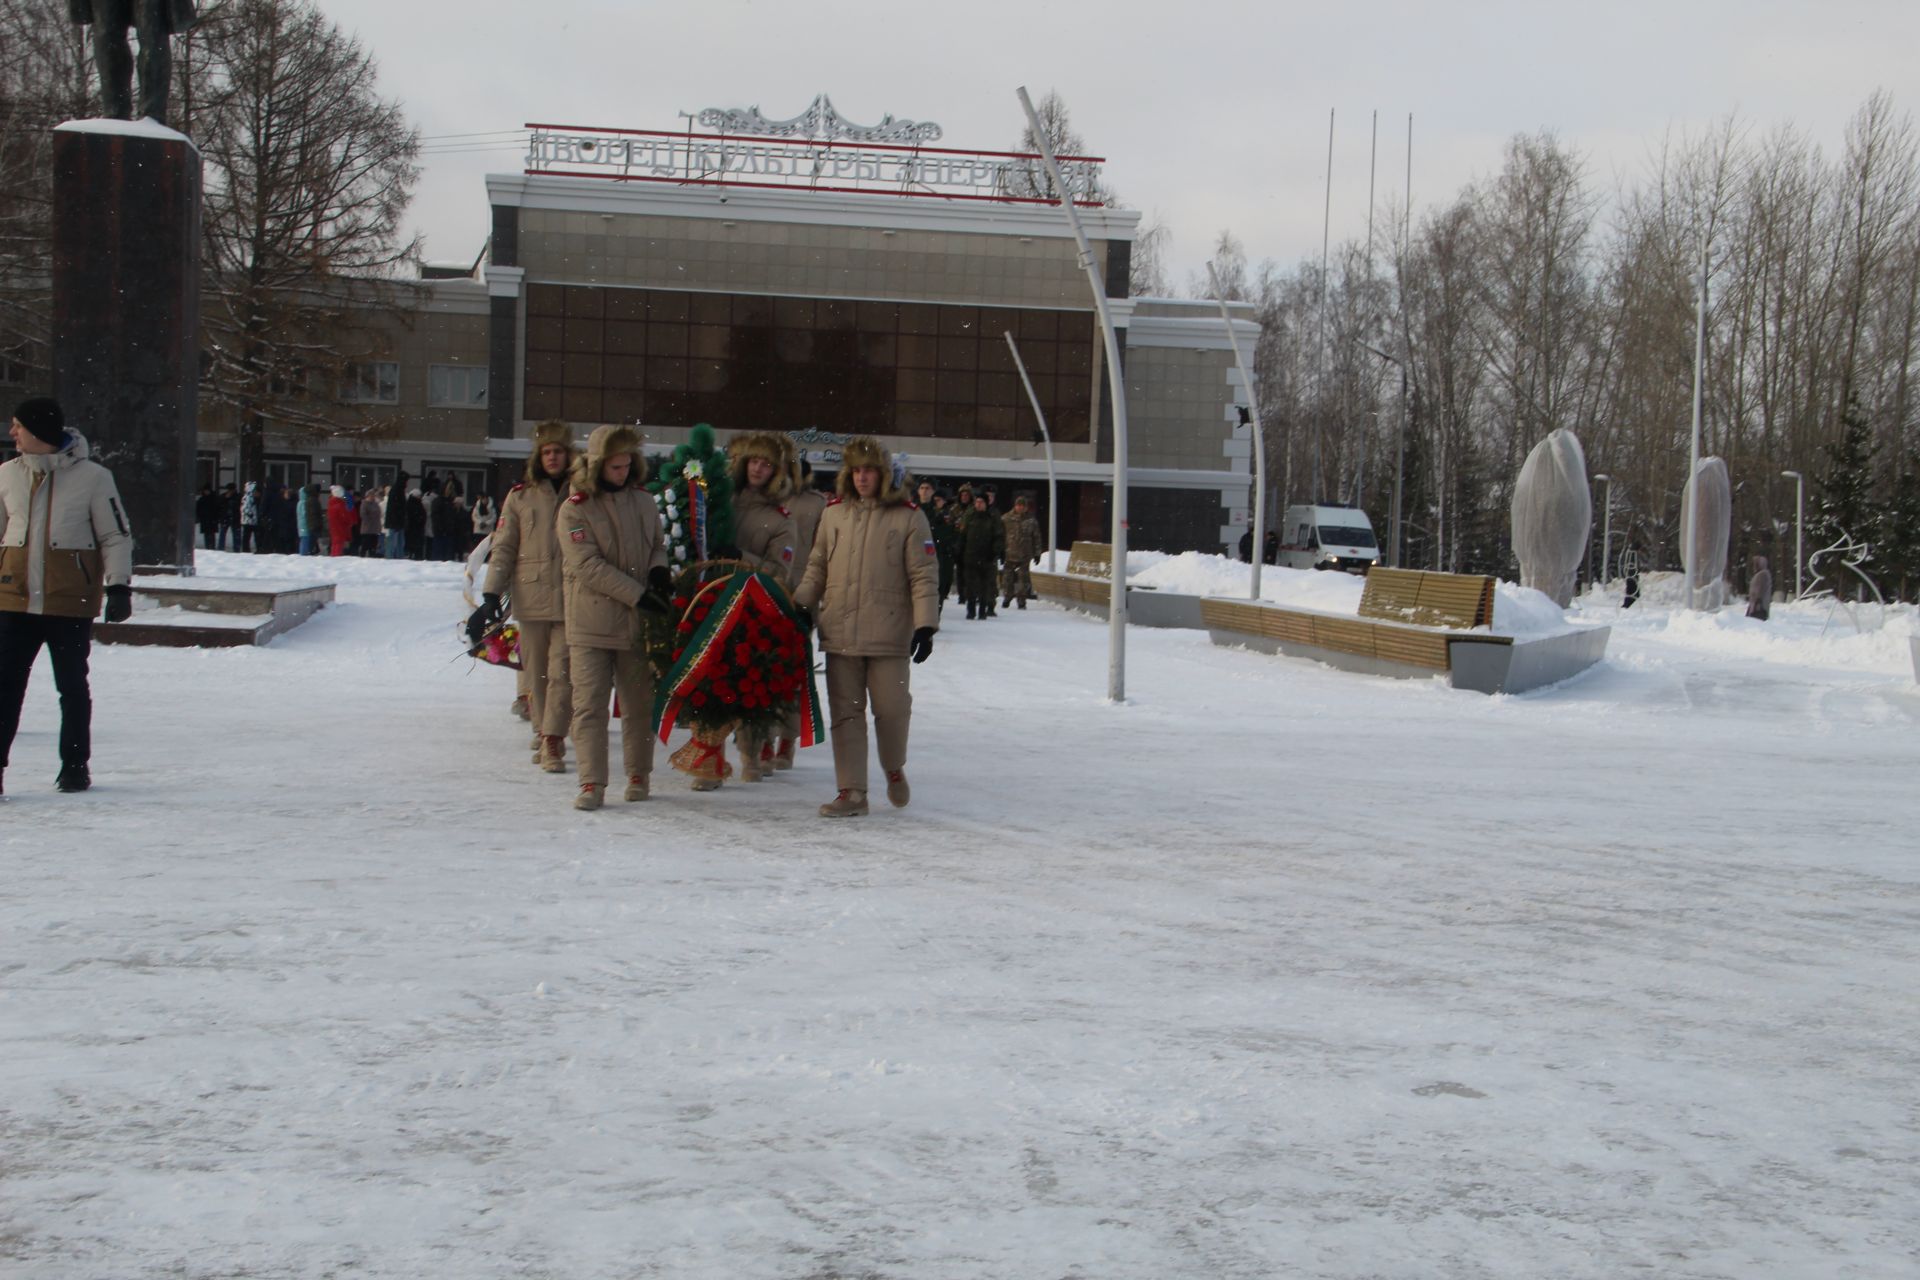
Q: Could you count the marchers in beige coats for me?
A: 5